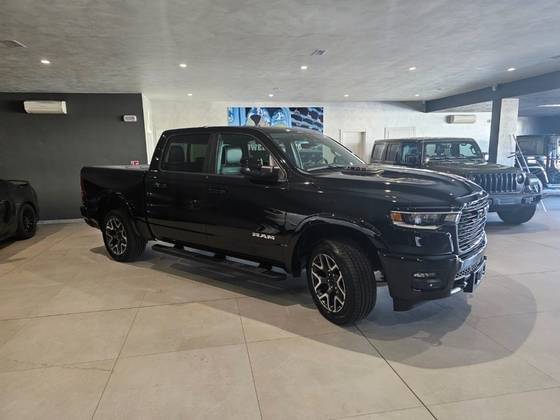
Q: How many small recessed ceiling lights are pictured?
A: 9